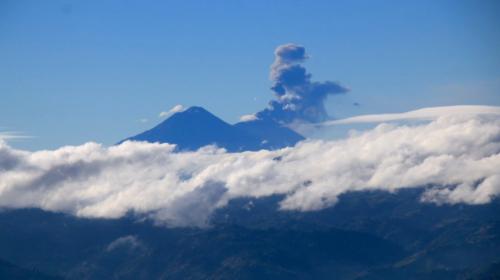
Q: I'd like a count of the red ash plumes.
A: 0